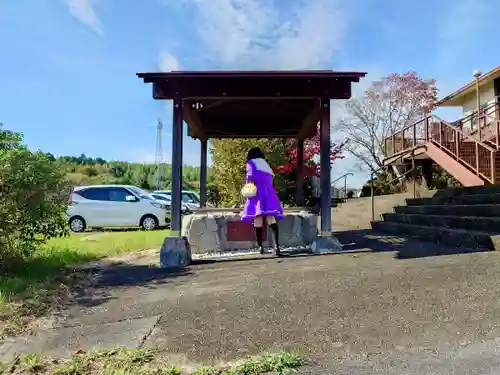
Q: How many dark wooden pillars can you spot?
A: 4